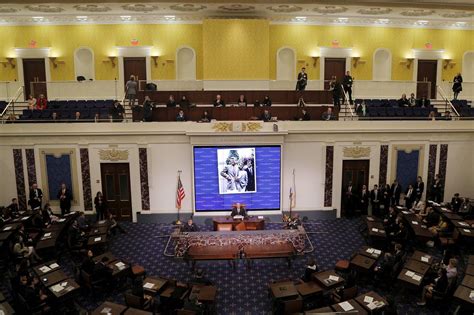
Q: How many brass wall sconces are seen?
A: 8